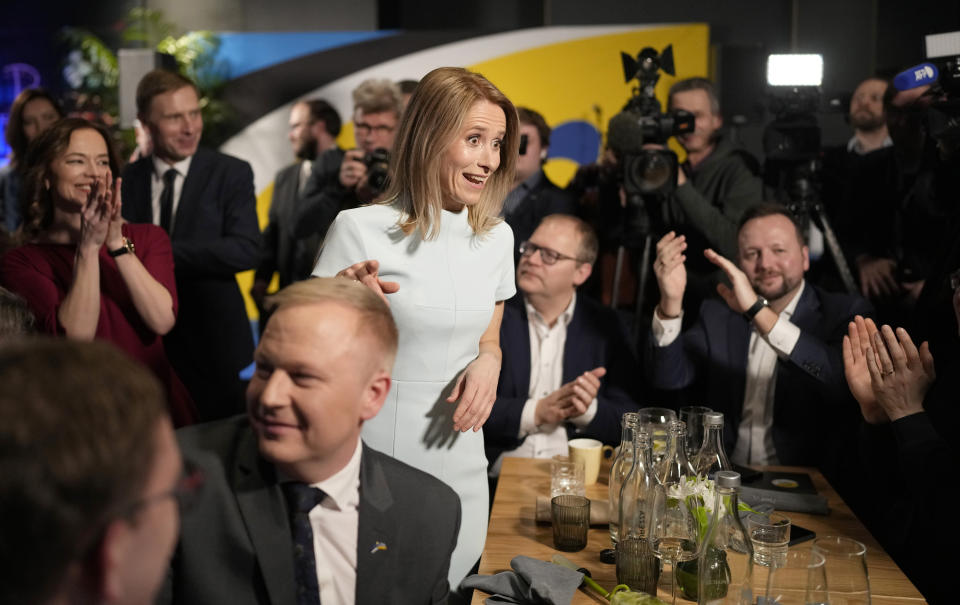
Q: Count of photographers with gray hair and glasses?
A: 1